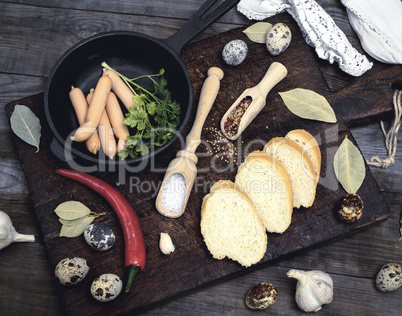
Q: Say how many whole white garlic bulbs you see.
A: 2